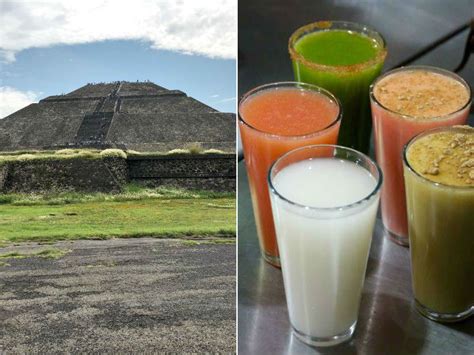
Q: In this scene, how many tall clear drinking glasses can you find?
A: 5